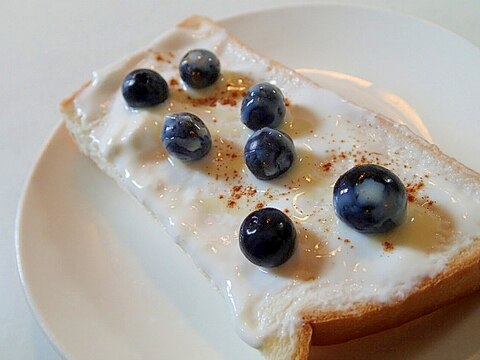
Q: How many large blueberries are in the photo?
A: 1